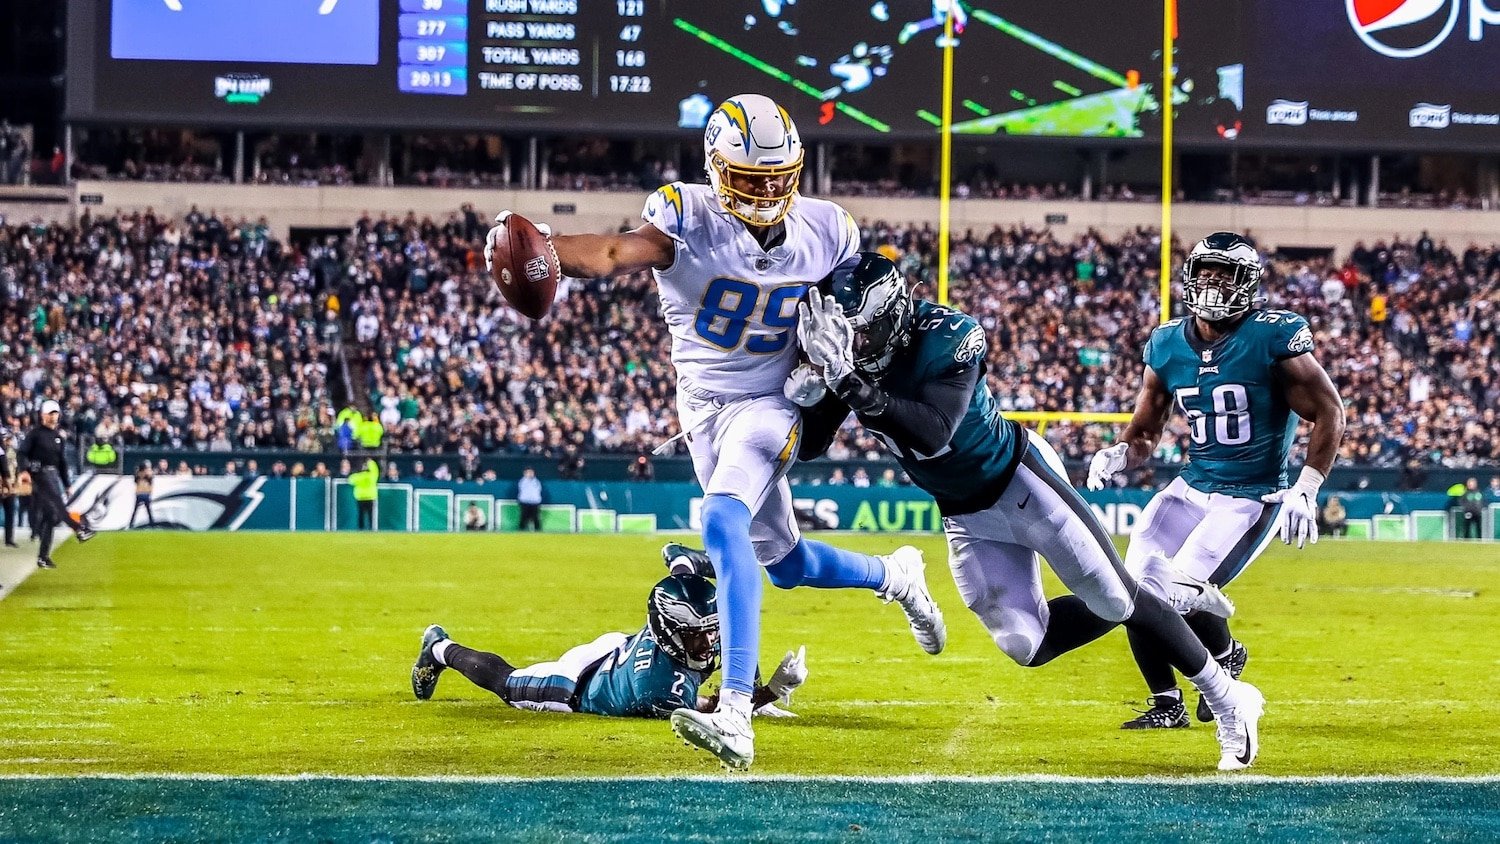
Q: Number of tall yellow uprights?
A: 2